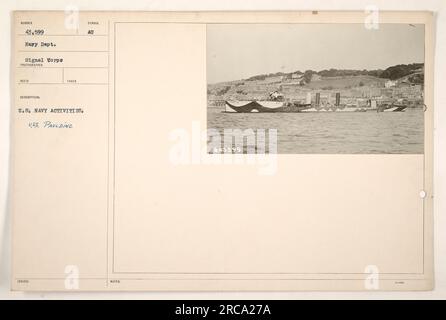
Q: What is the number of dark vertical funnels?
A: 2